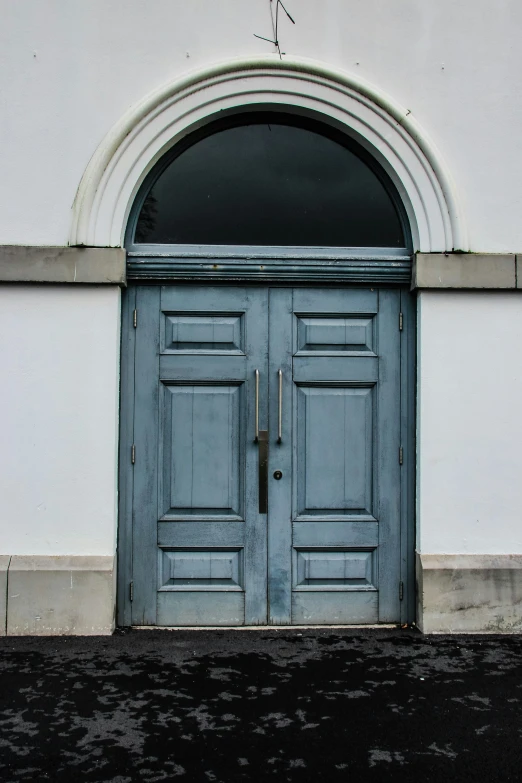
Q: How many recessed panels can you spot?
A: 6